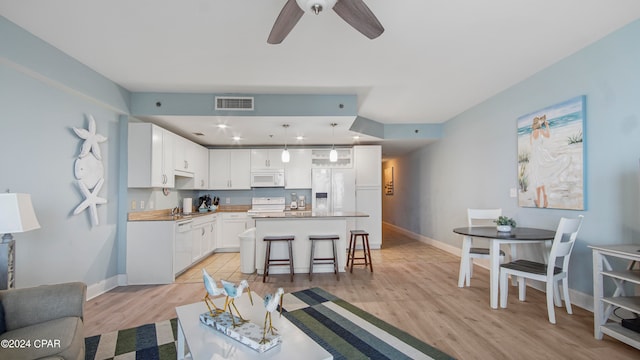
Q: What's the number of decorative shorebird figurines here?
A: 3